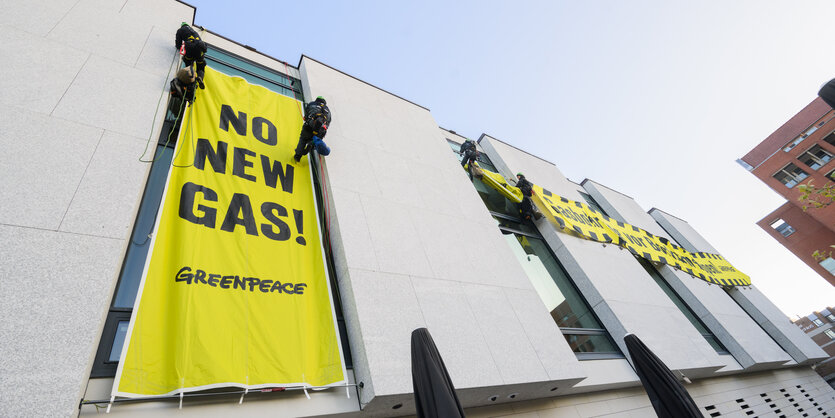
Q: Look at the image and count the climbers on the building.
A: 4